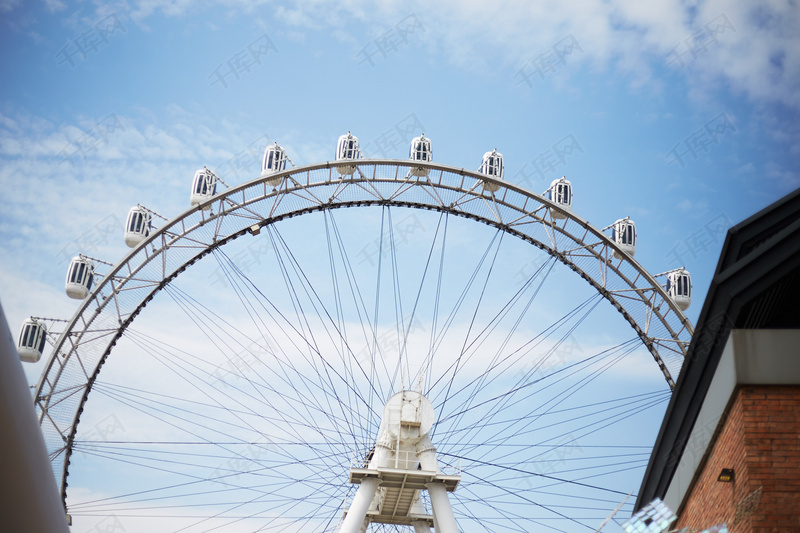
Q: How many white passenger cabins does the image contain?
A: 11